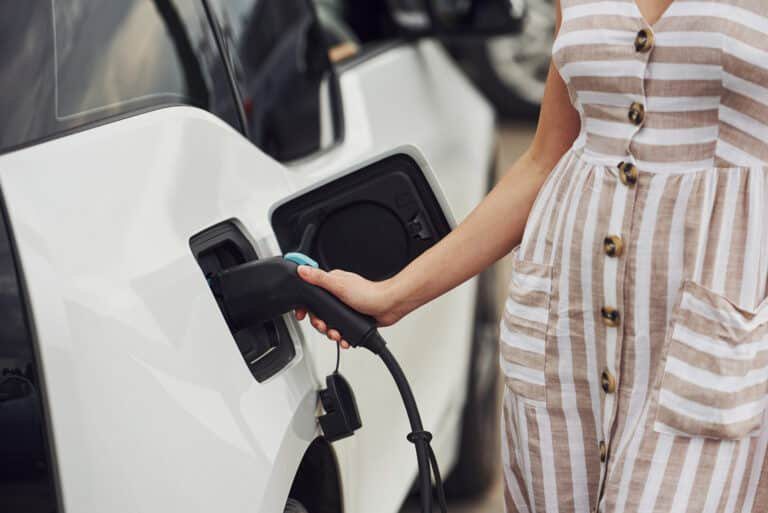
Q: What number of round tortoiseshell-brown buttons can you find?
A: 7